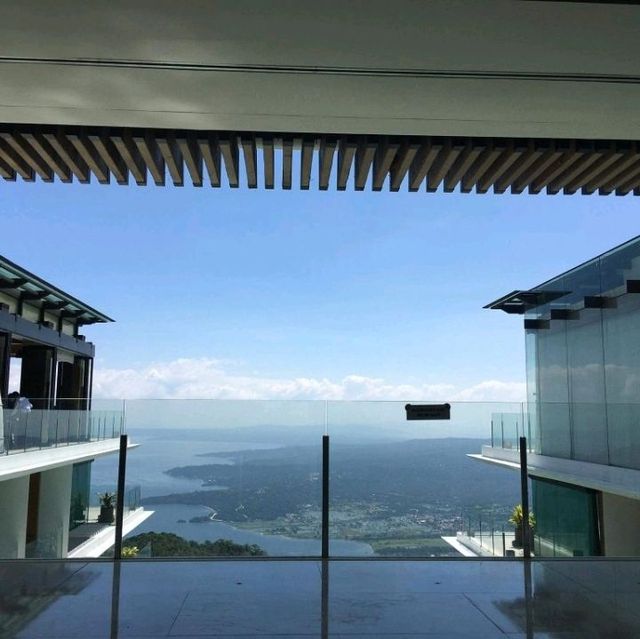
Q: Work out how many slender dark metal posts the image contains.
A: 3